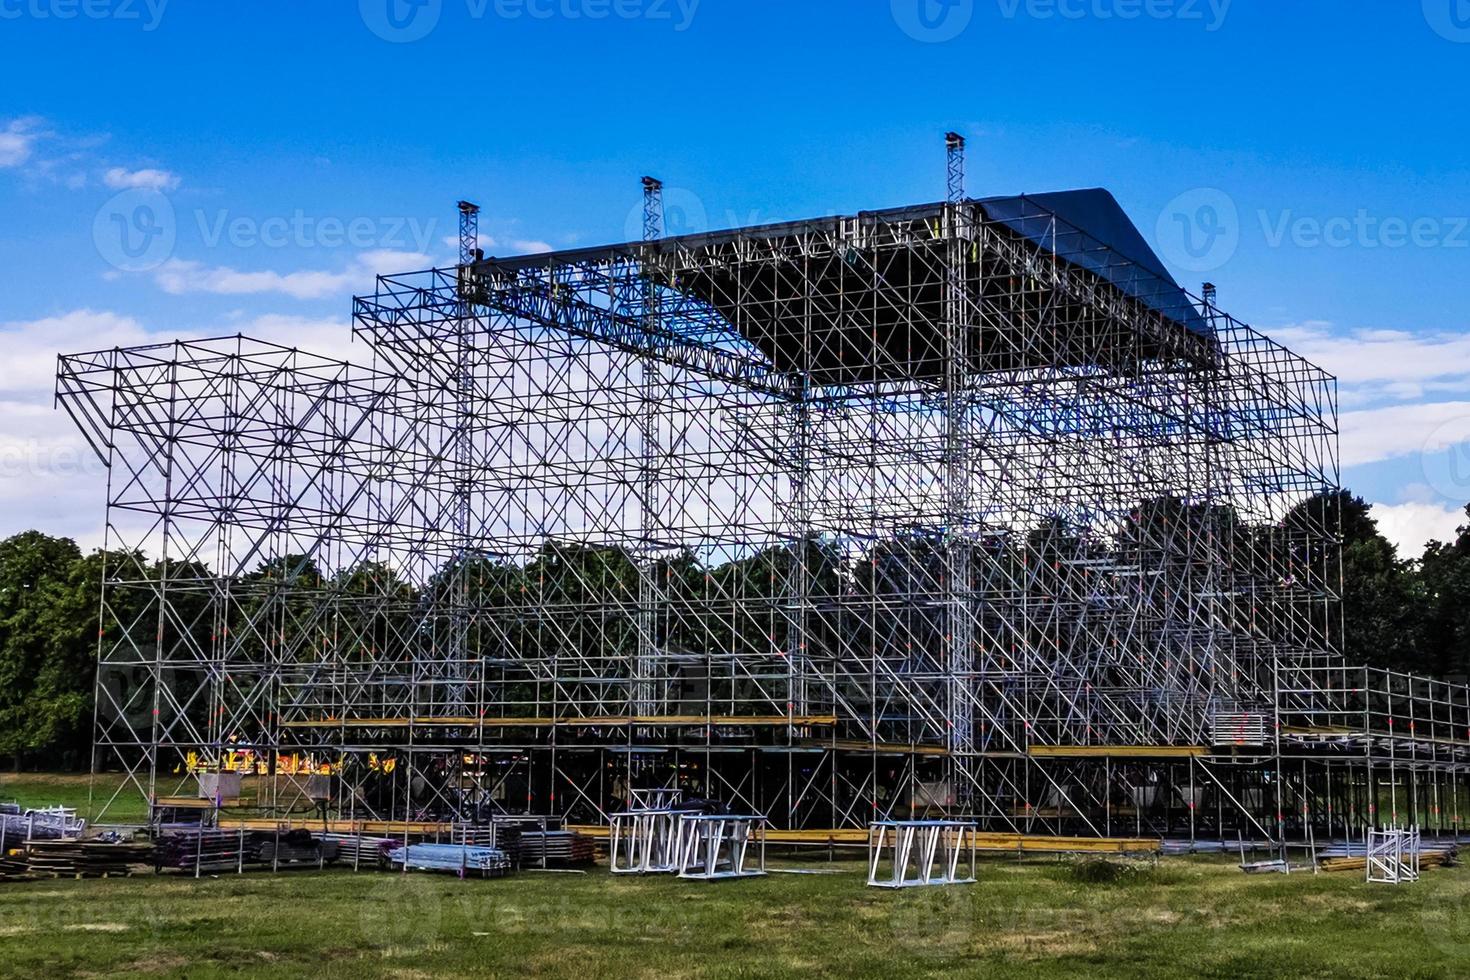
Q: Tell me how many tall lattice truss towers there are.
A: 4